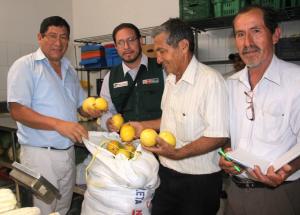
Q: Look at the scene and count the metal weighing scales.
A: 1